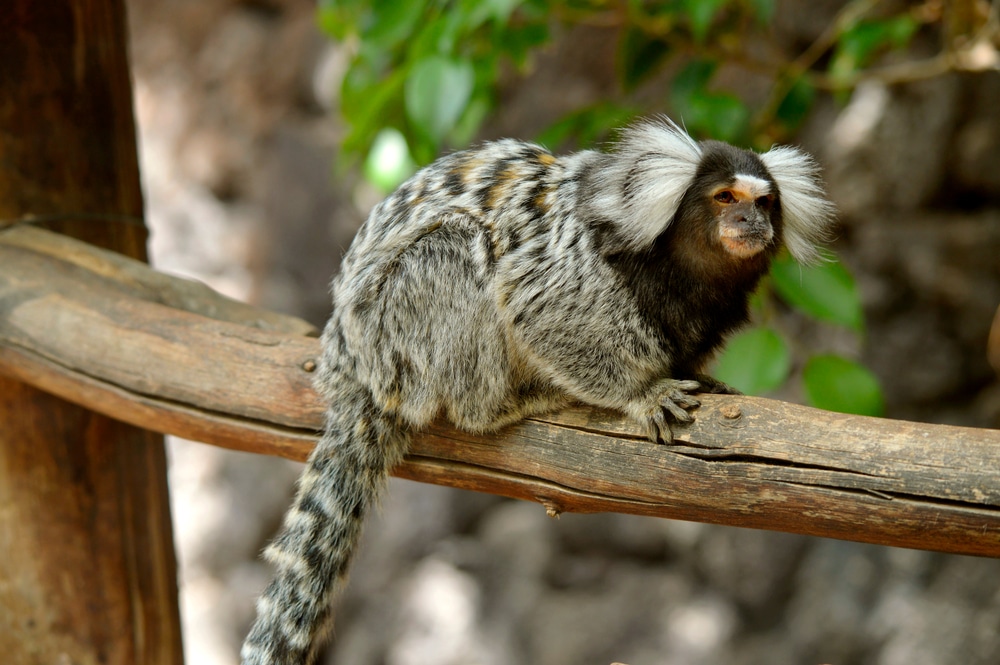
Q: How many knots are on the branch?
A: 3